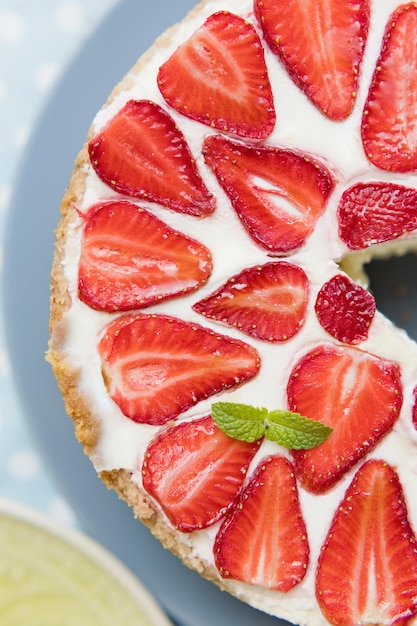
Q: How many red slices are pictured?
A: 15